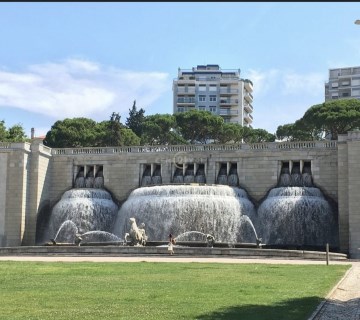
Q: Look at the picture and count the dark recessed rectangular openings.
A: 13